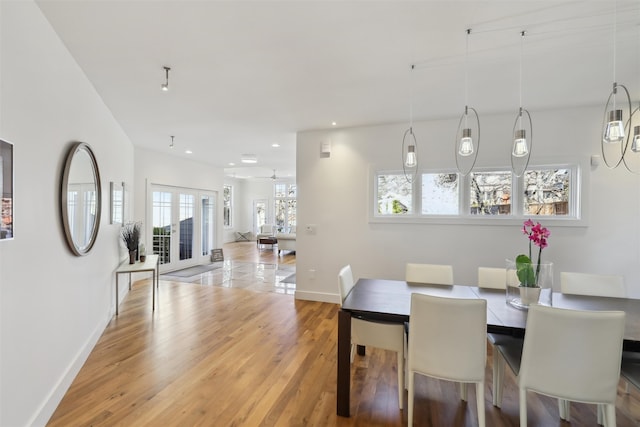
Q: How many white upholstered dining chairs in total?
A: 6